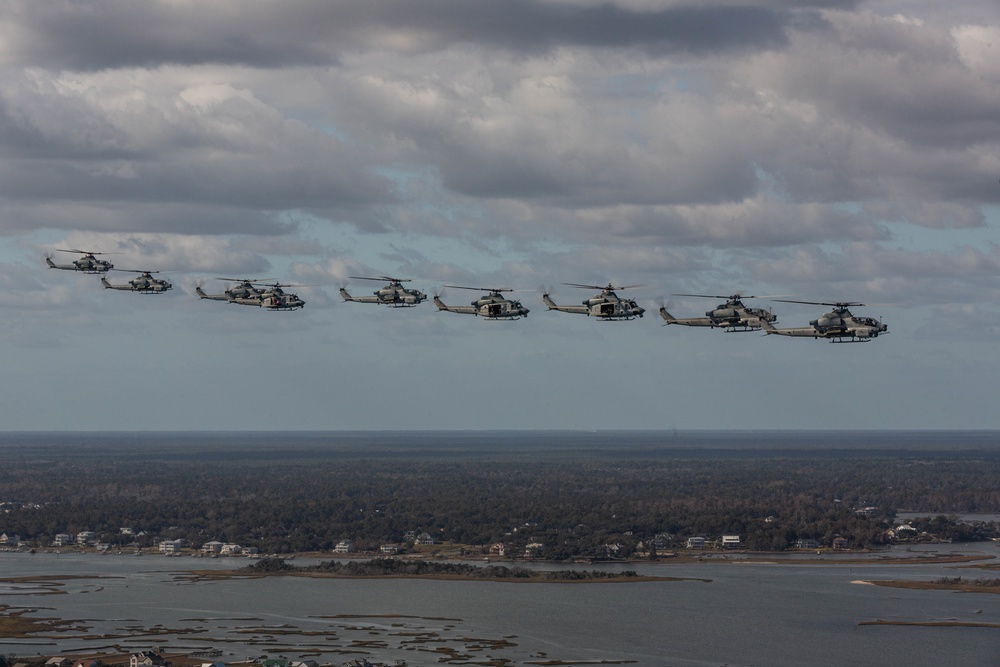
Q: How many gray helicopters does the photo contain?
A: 9